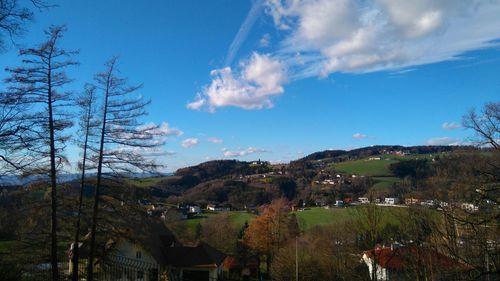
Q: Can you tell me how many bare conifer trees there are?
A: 3